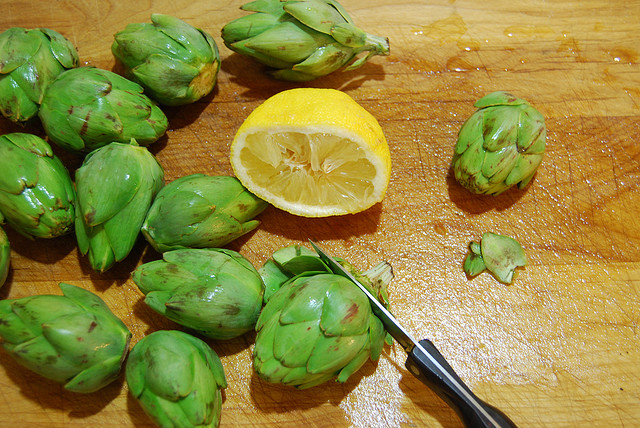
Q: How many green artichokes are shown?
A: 13